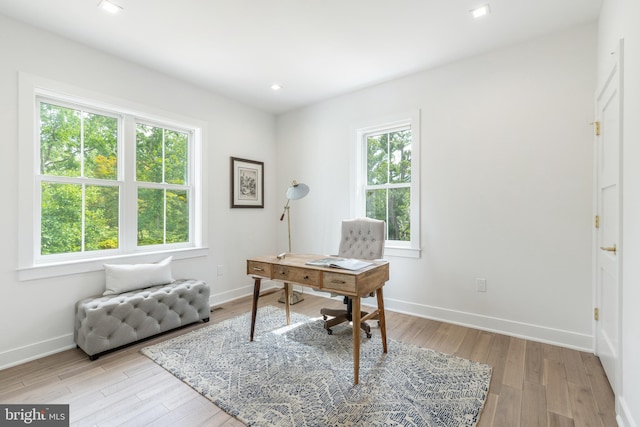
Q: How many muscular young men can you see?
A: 0